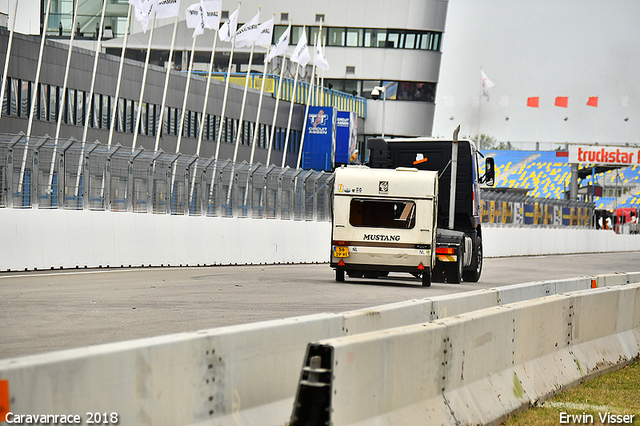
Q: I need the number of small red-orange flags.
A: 3